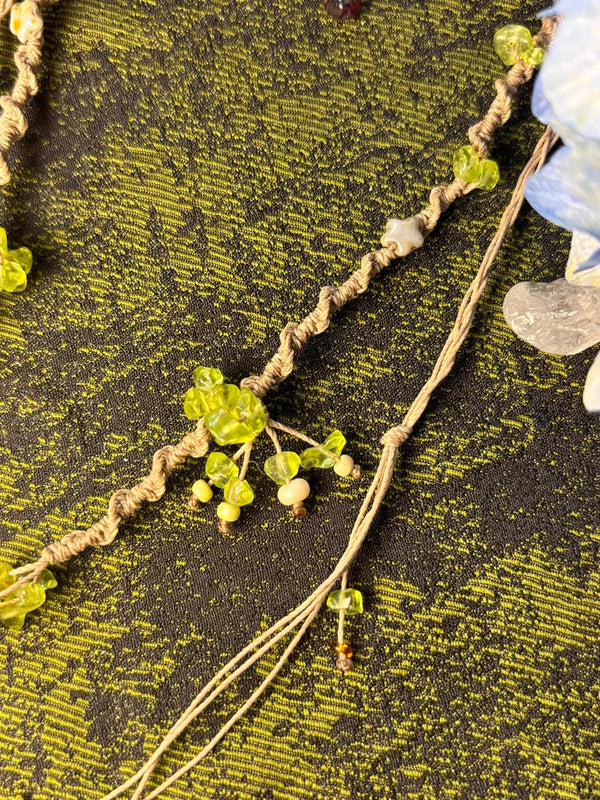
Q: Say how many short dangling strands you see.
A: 5